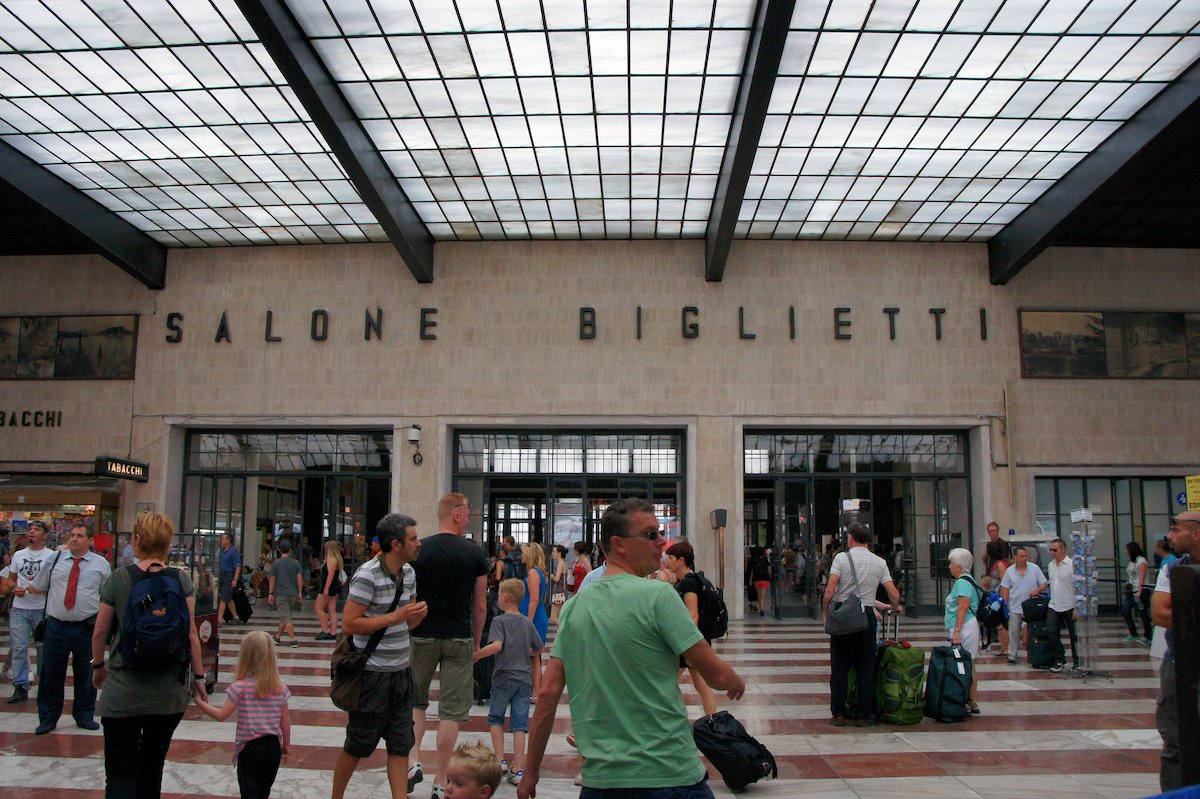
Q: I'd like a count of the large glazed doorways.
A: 3